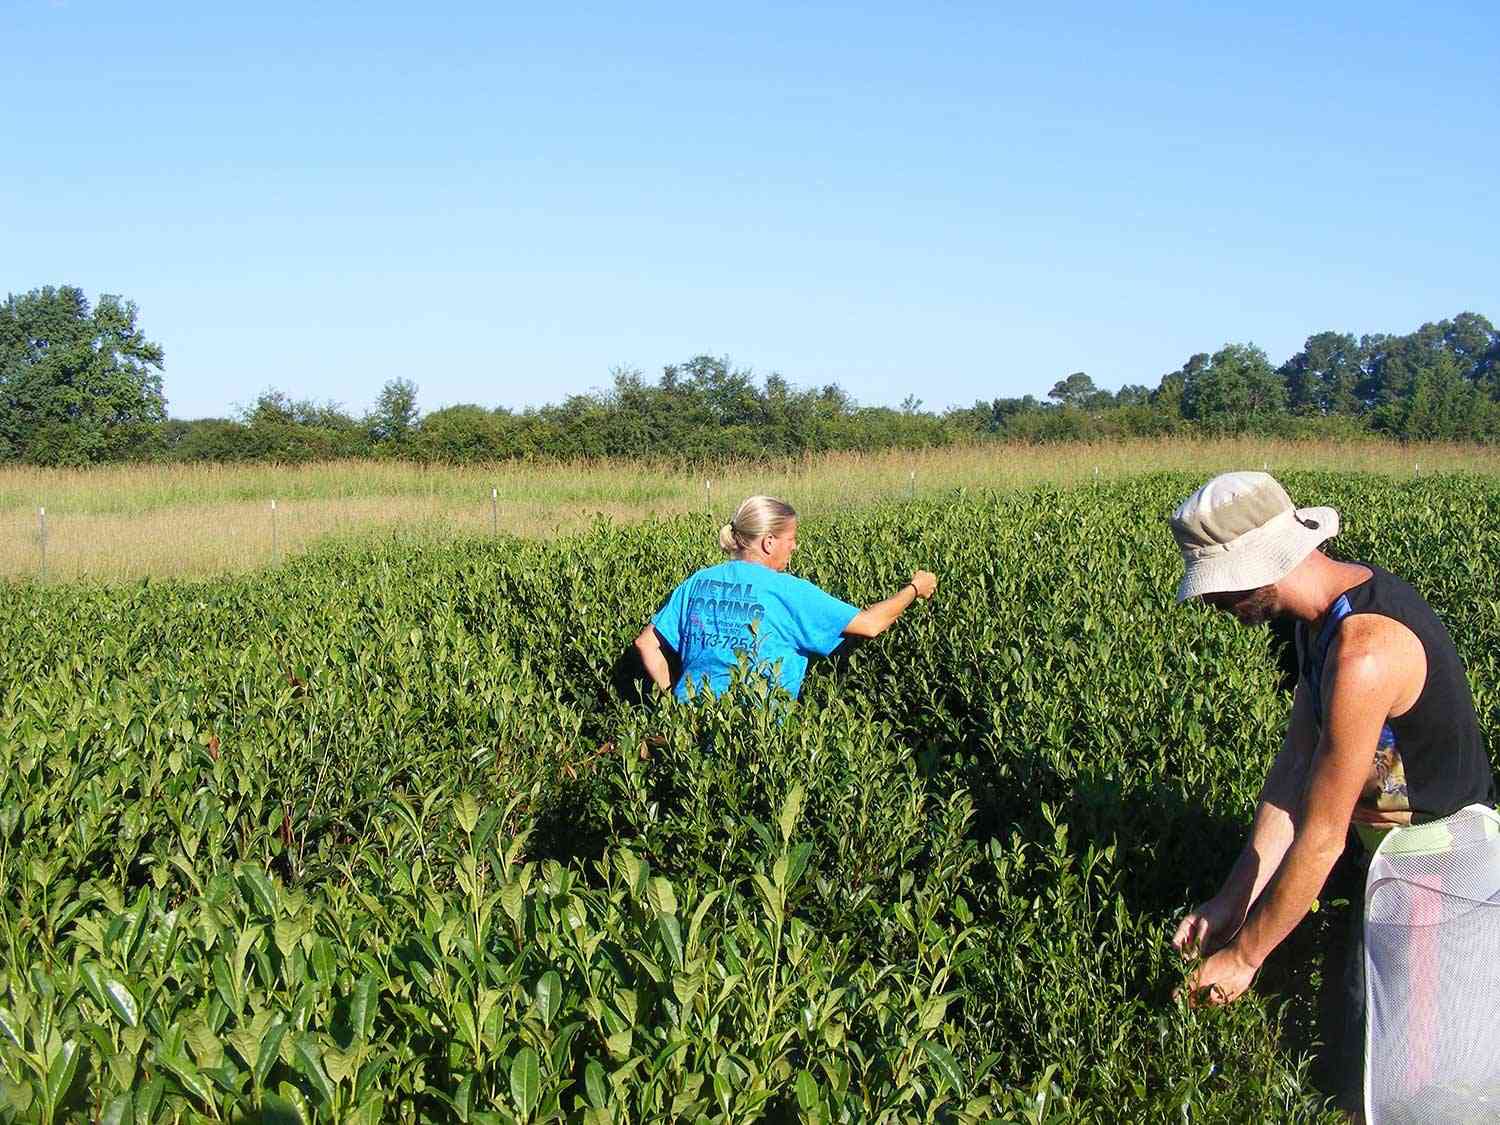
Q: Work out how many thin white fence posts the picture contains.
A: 8